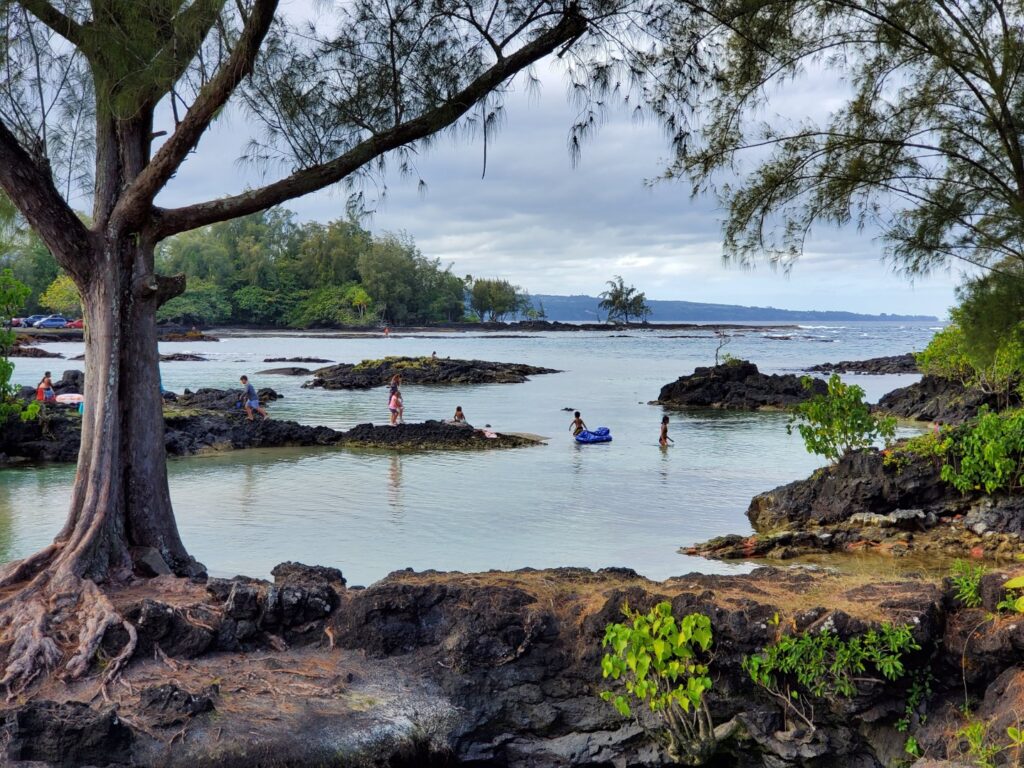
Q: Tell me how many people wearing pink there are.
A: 1